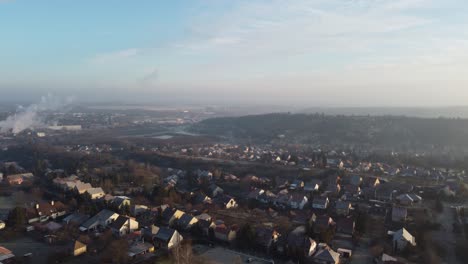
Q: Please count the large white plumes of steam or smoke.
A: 1